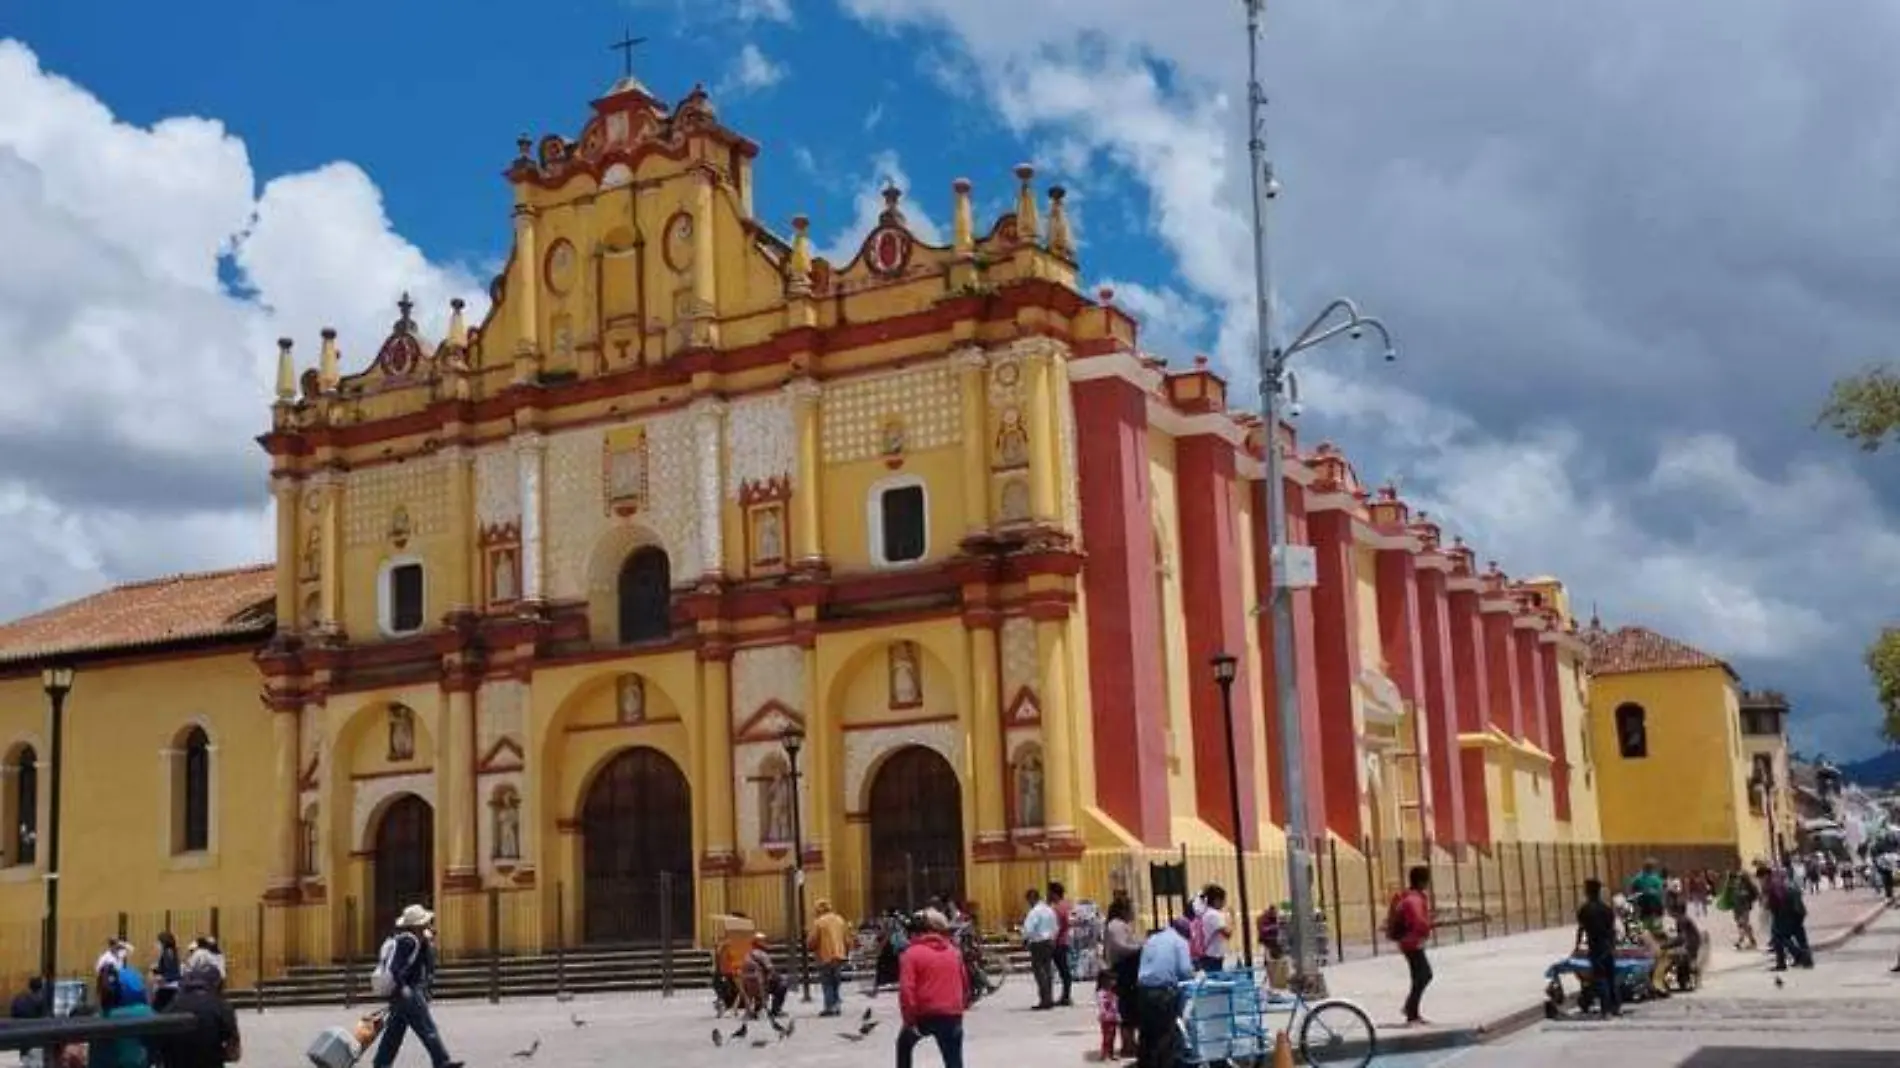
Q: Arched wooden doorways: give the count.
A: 3